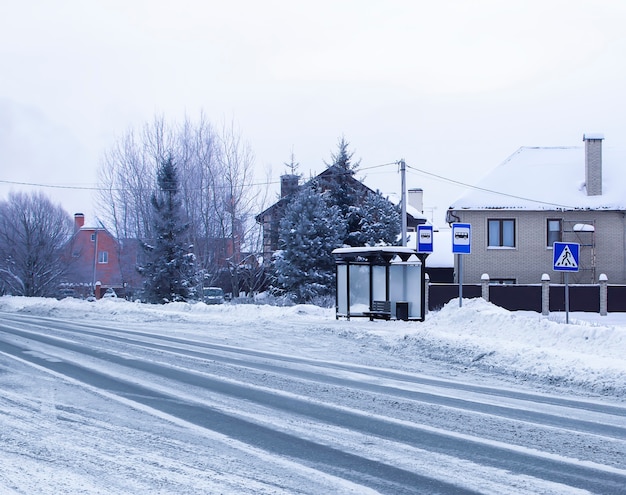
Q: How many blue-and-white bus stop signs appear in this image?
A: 2